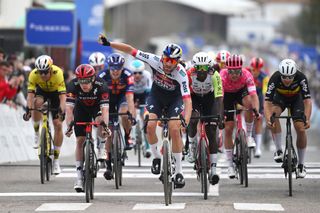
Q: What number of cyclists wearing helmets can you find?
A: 11